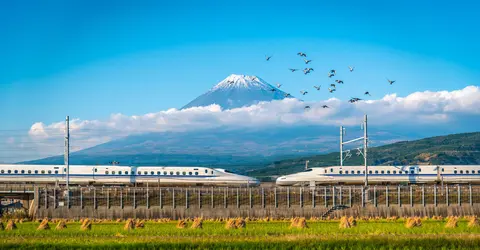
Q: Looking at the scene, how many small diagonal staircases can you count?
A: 1